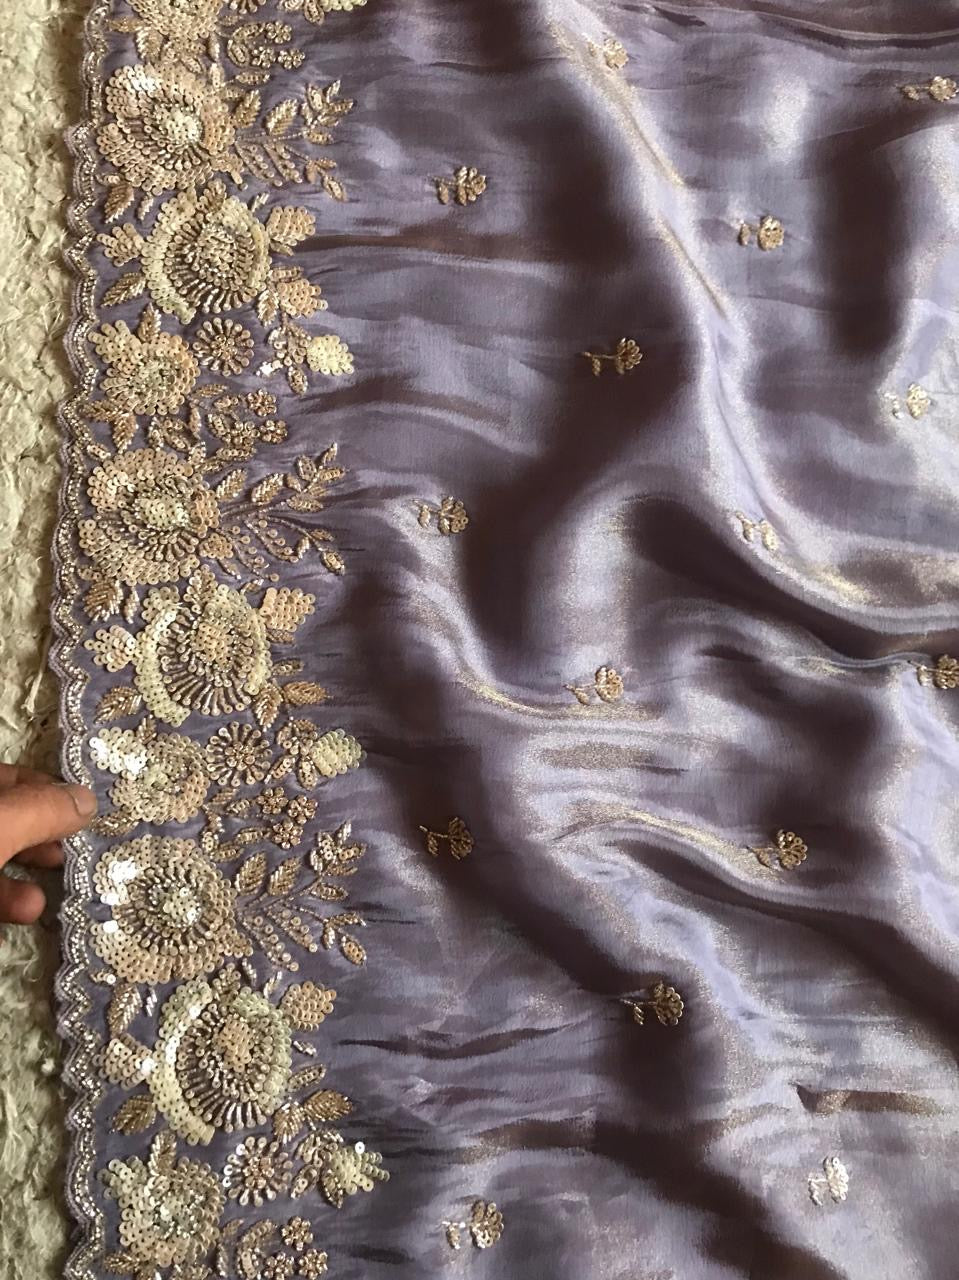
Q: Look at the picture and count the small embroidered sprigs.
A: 15